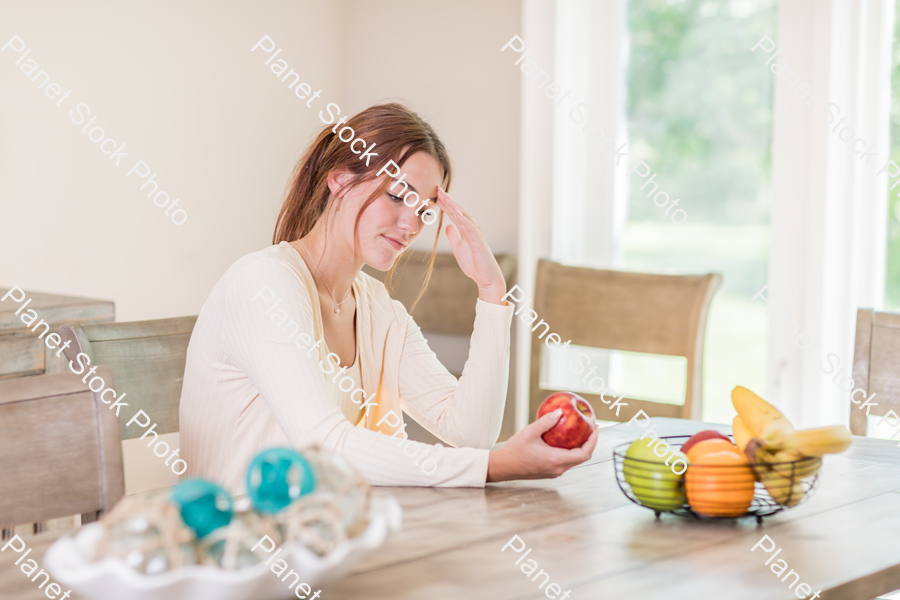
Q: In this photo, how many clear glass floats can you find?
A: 4